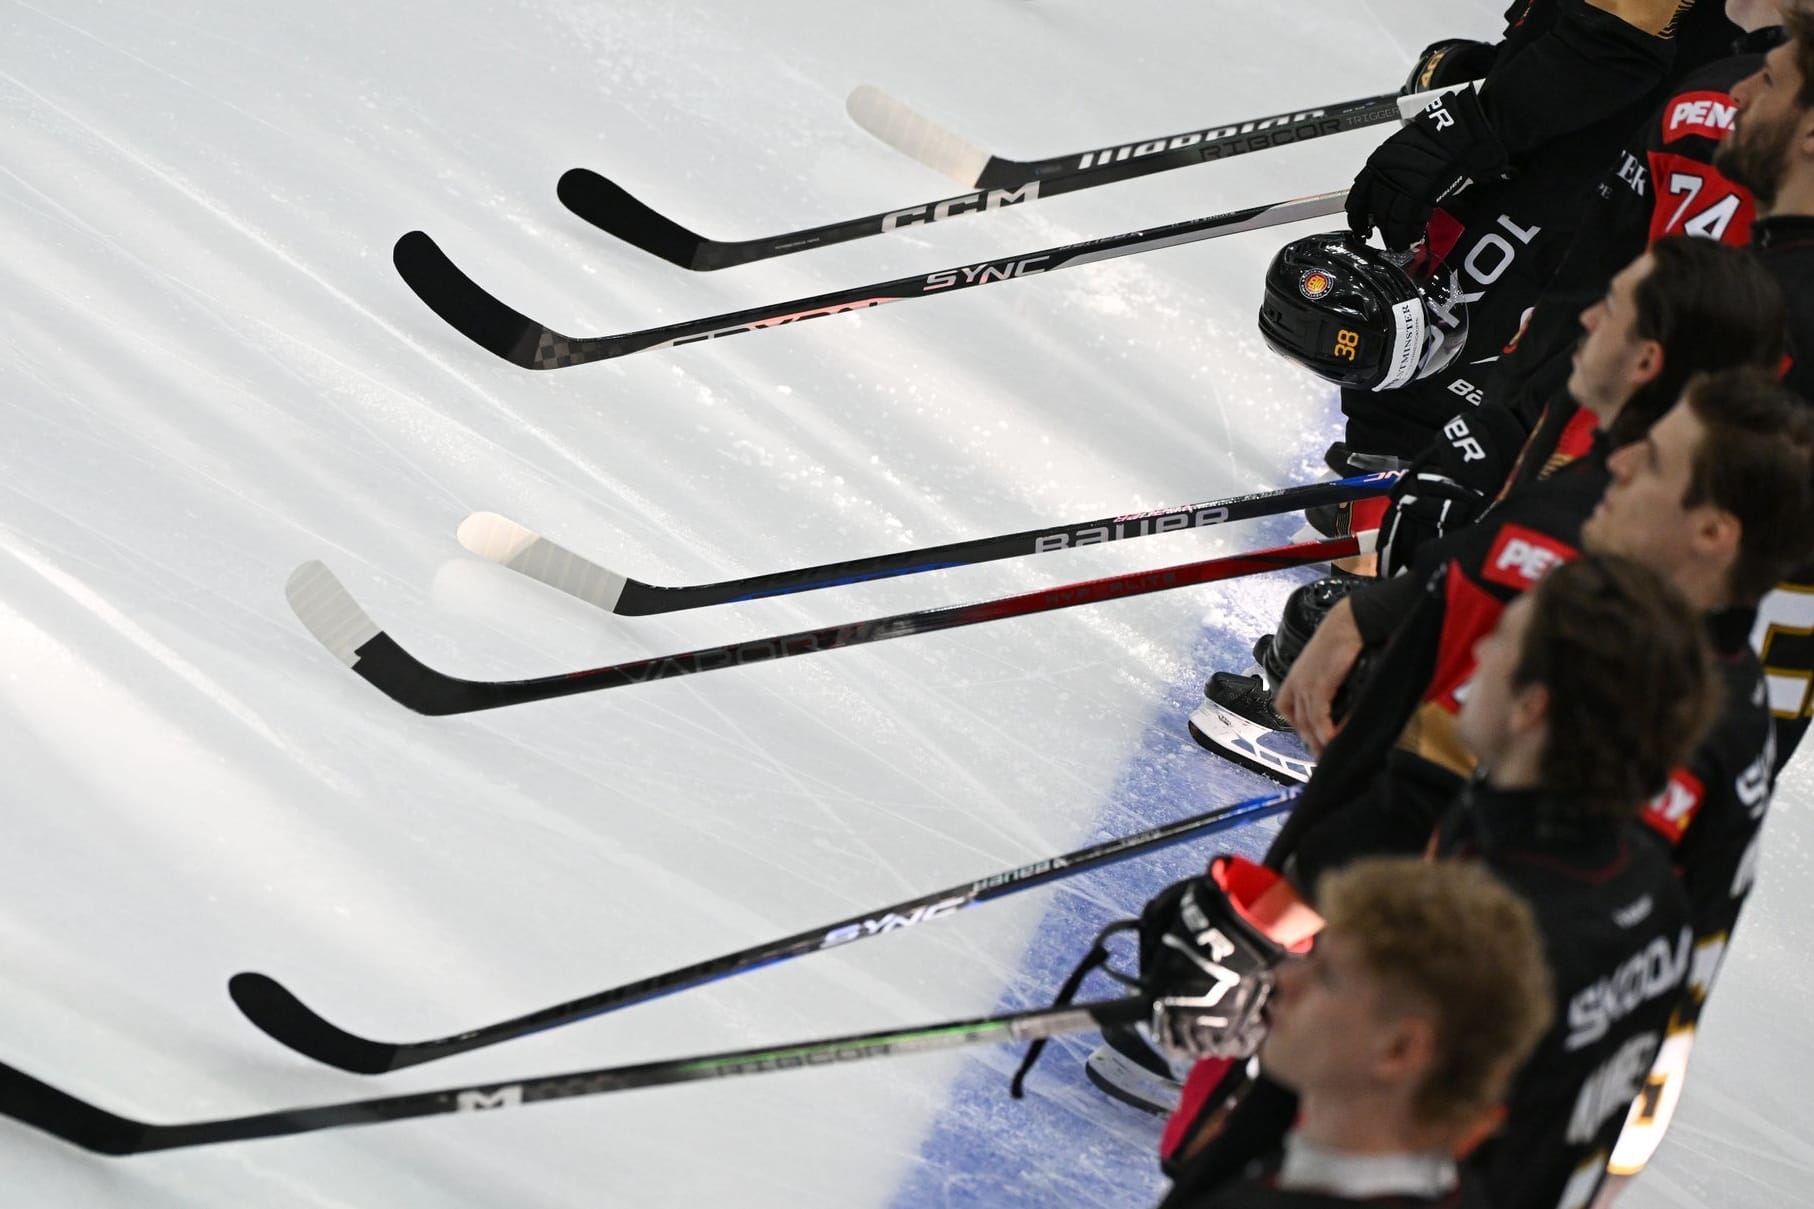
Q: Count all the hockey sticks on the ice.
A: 7